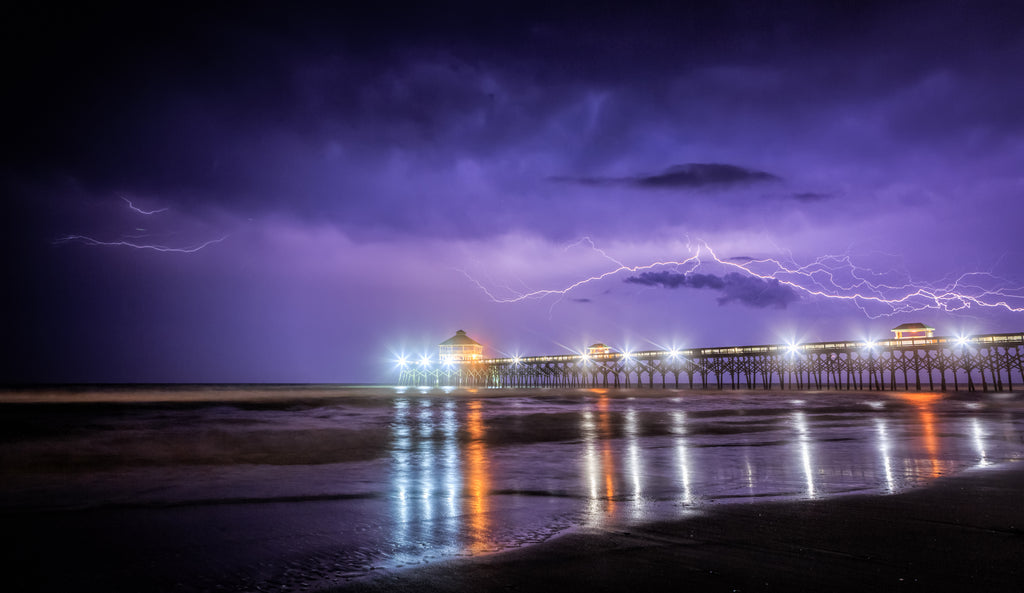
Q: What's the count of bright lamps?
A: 10